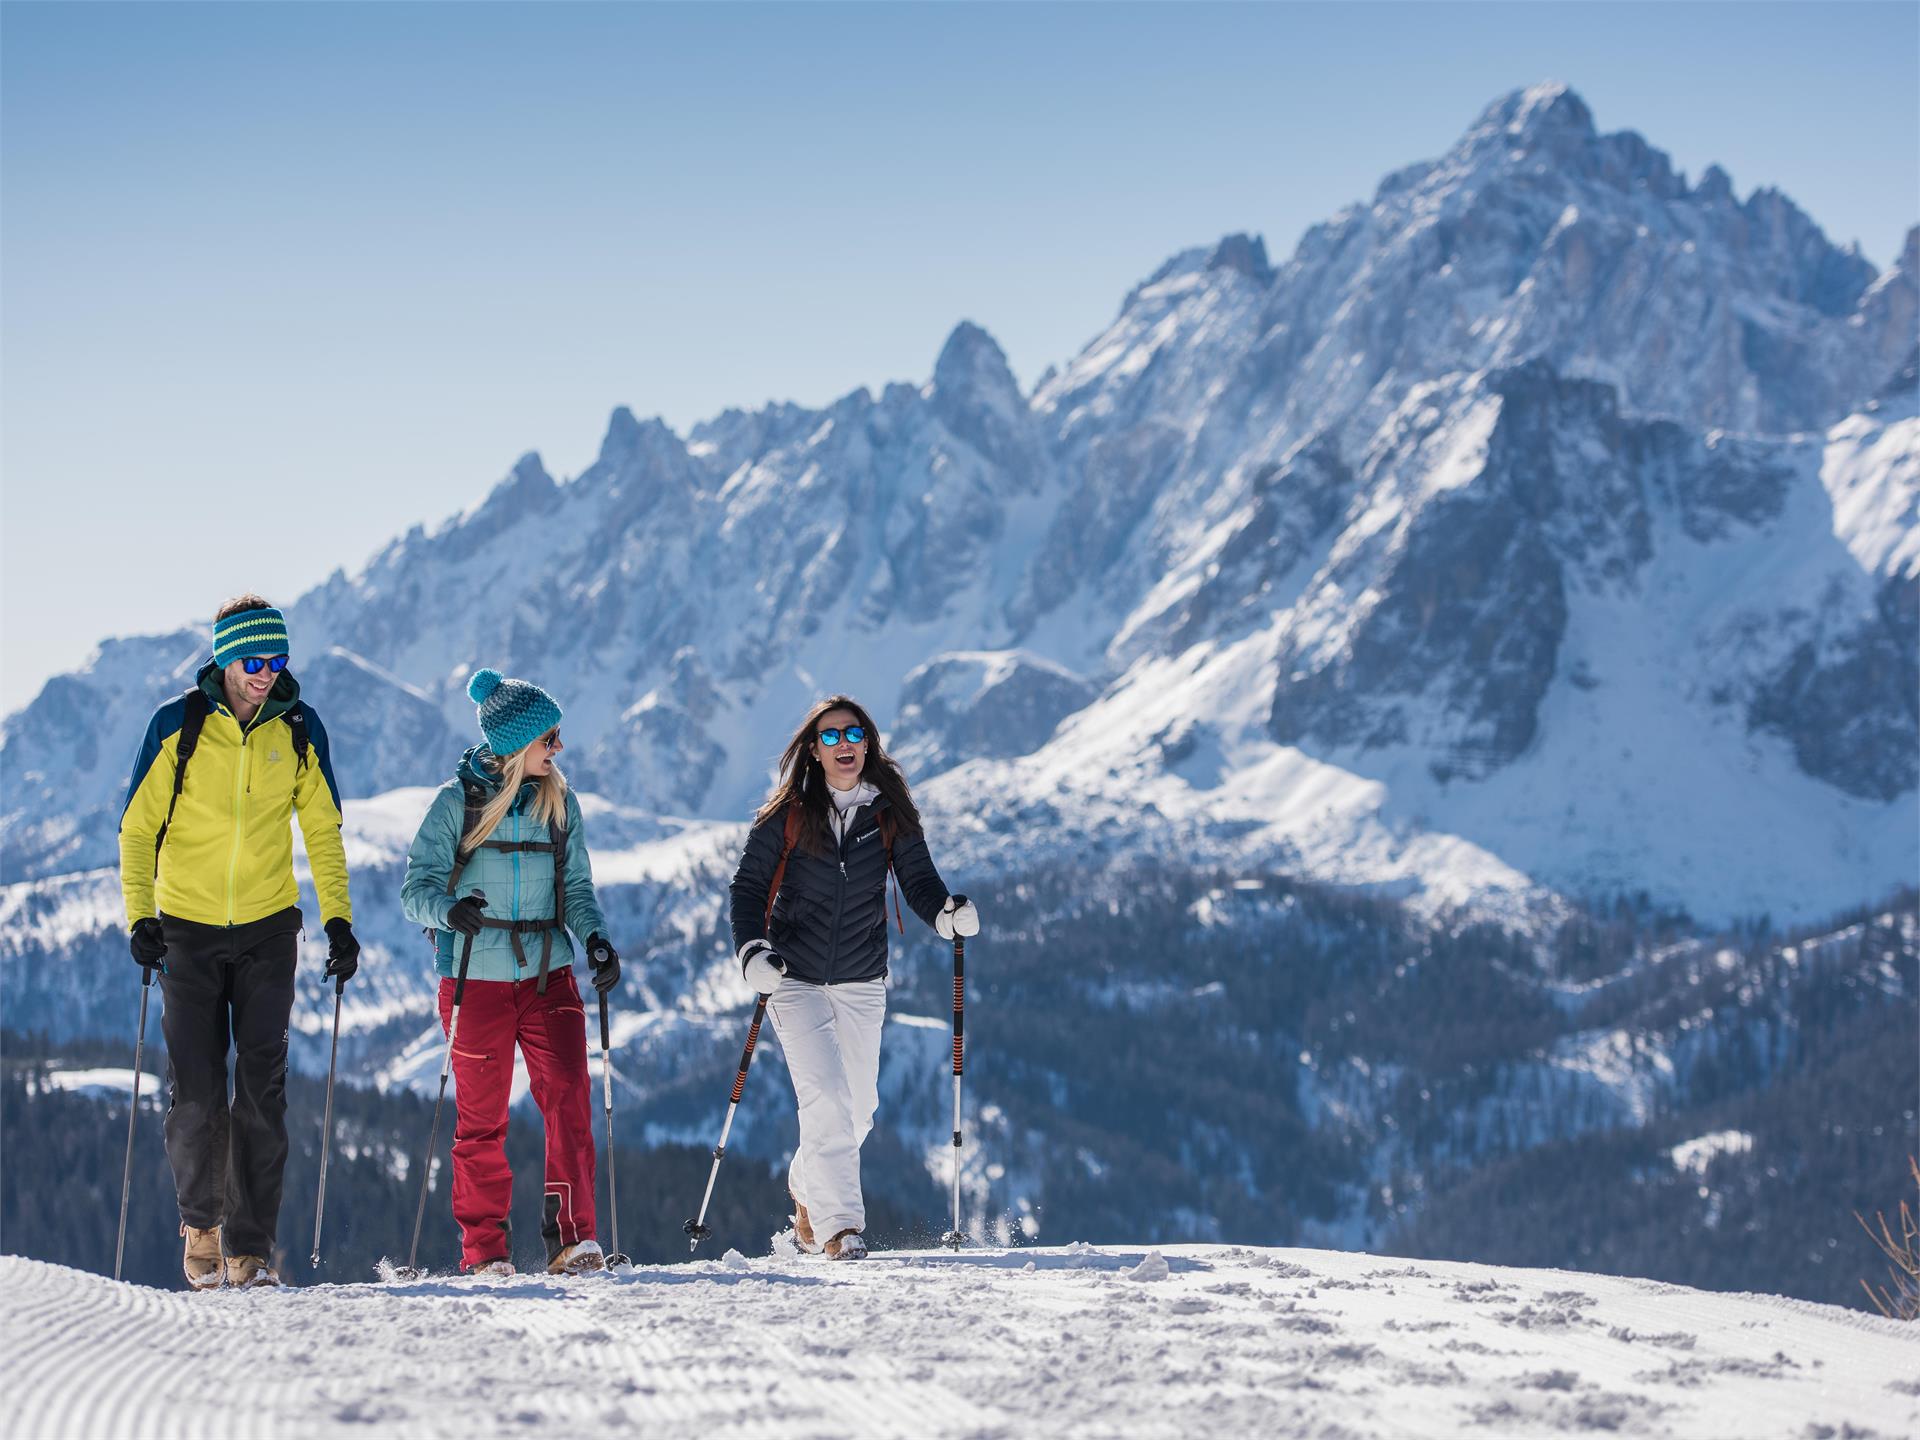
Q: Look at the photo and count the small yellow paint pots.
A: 0